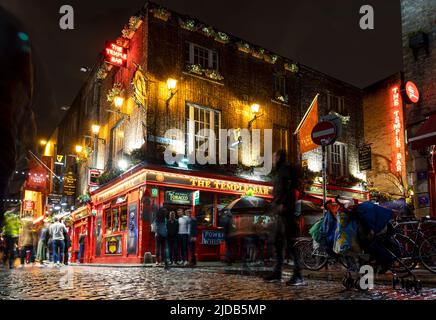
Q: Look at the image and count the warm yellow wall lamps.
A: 5